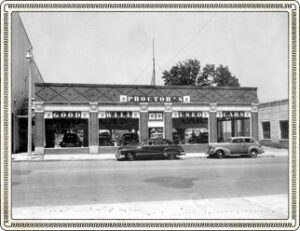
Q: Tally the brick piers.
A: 6